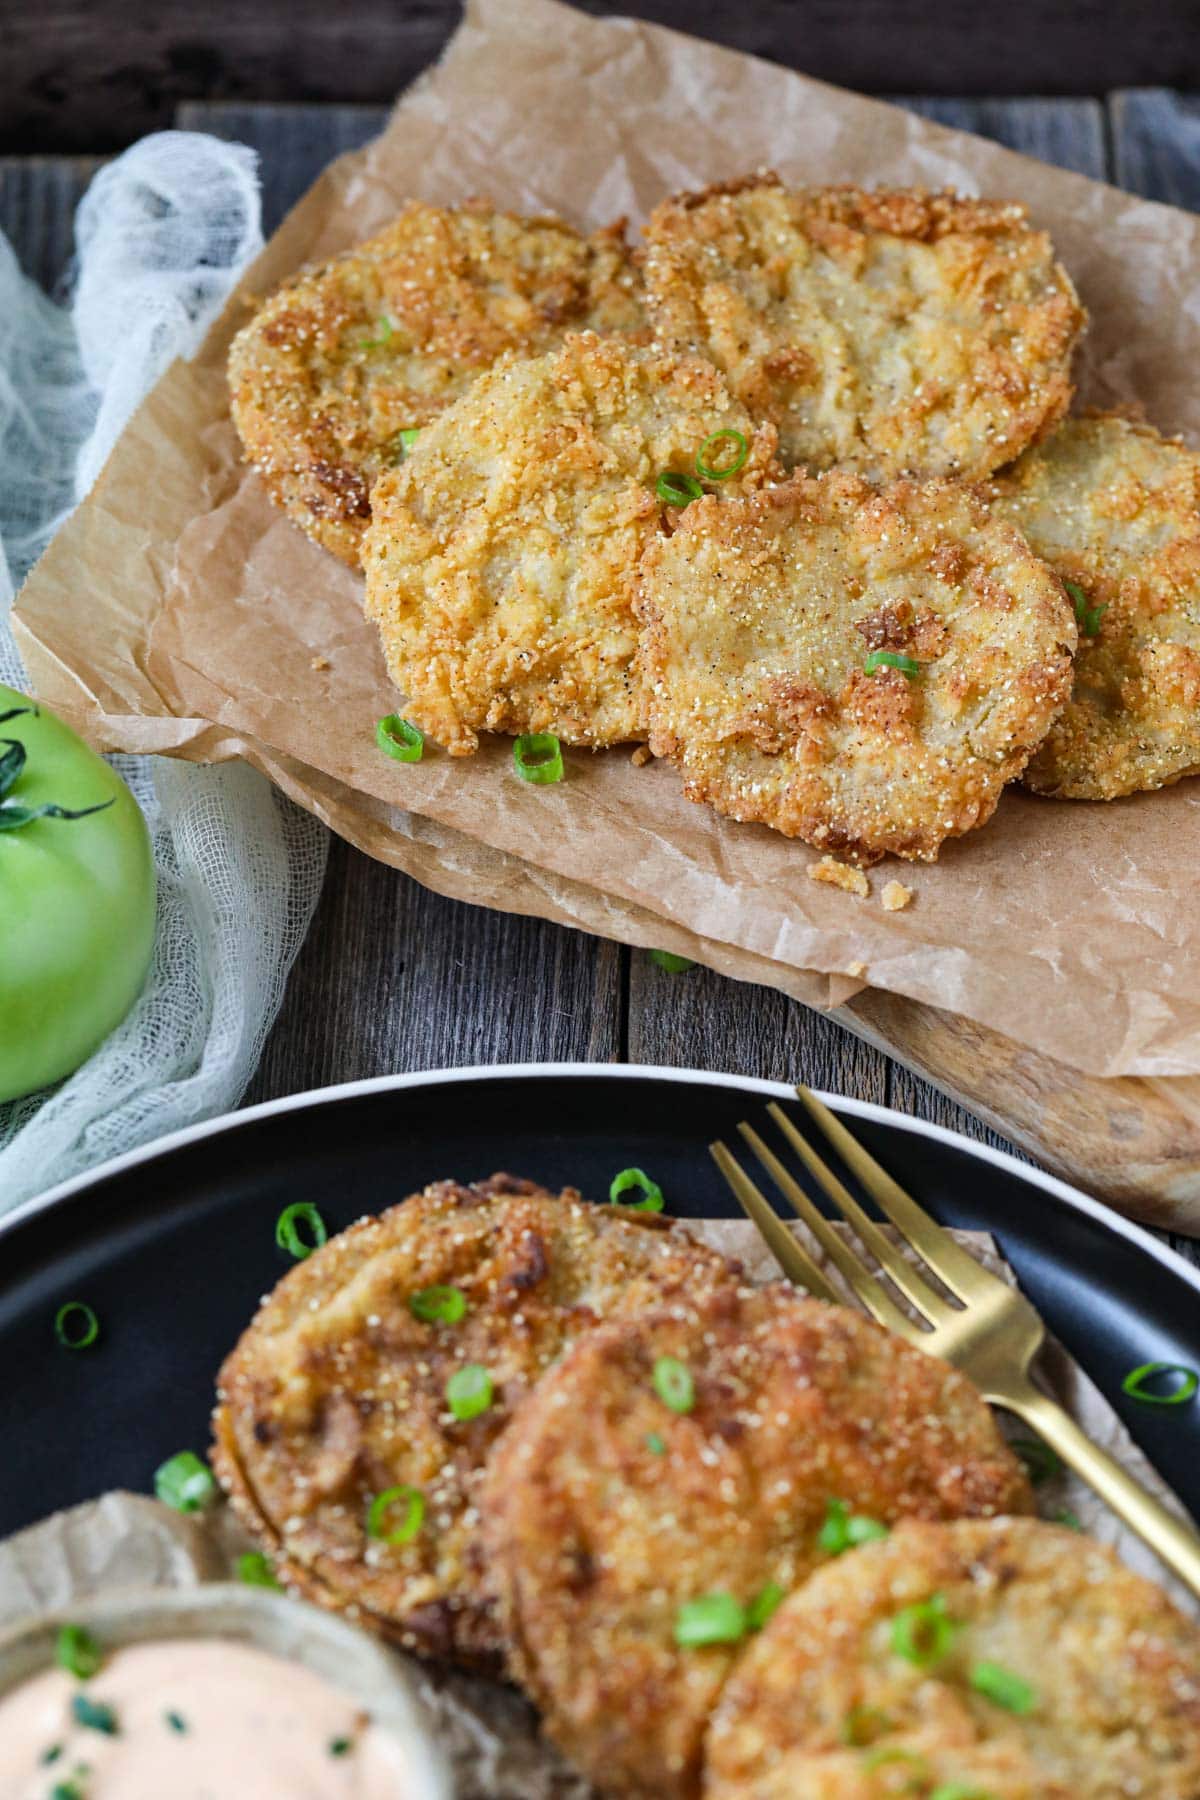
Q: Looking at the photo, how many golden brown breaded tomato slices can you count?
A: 8